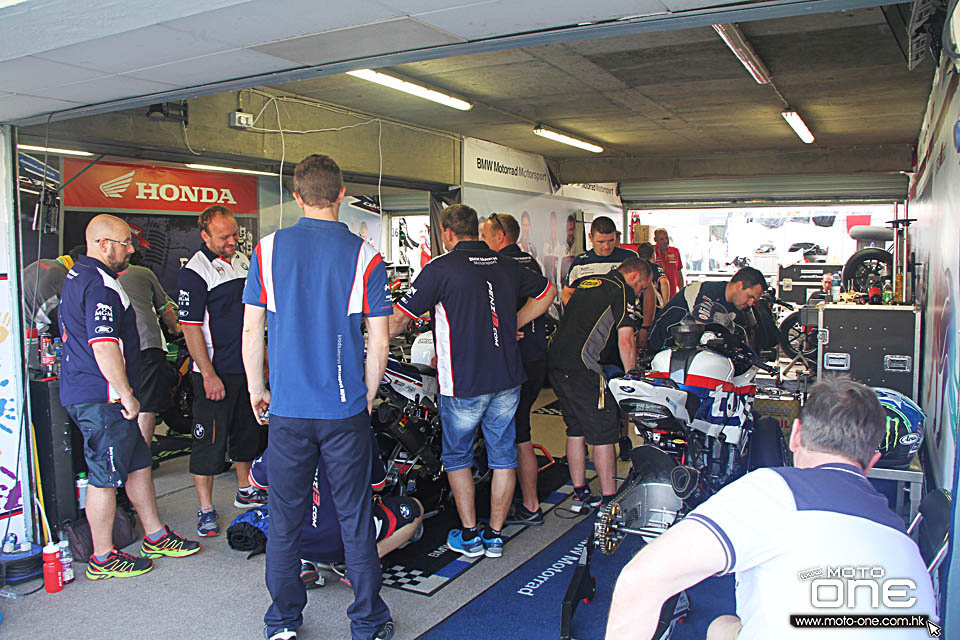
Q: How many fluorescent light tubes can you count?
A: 6